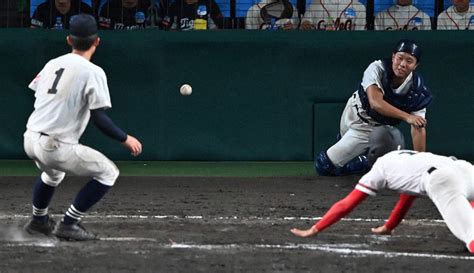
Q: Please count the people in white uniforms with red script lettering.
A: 4